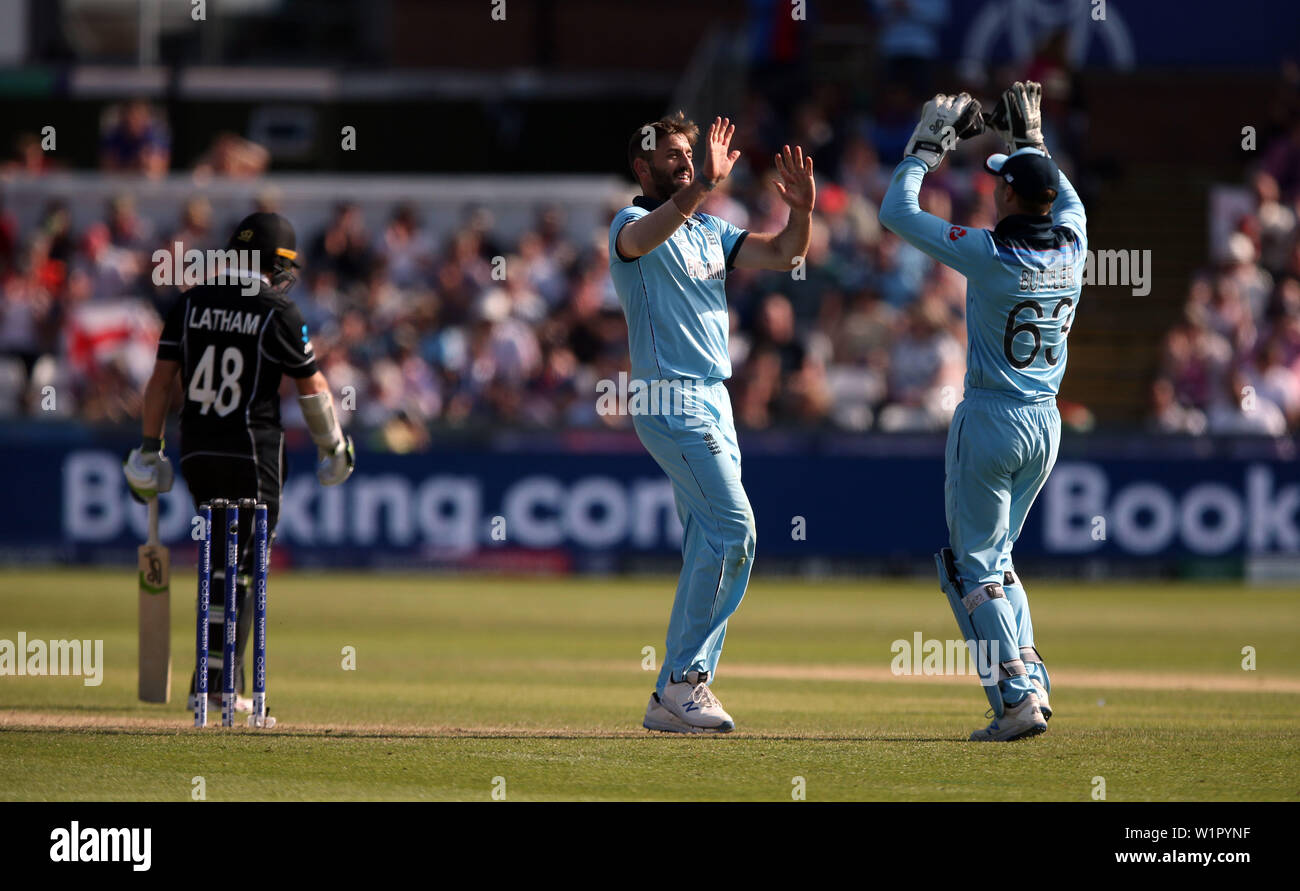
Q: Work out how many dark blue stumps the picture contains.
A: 3